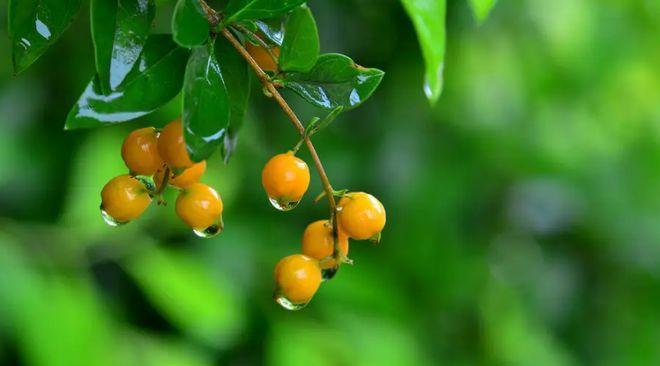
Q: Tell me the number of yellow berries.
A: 10